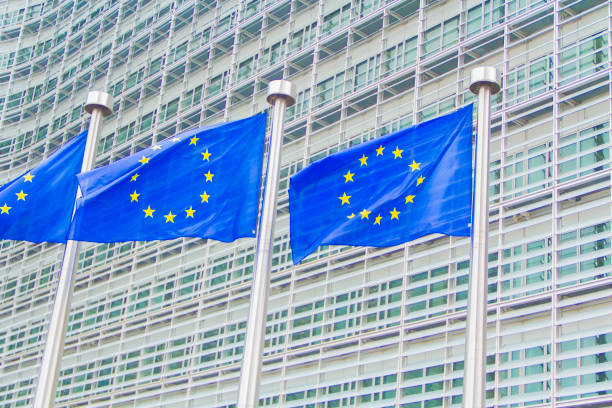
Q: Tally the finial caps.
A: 3